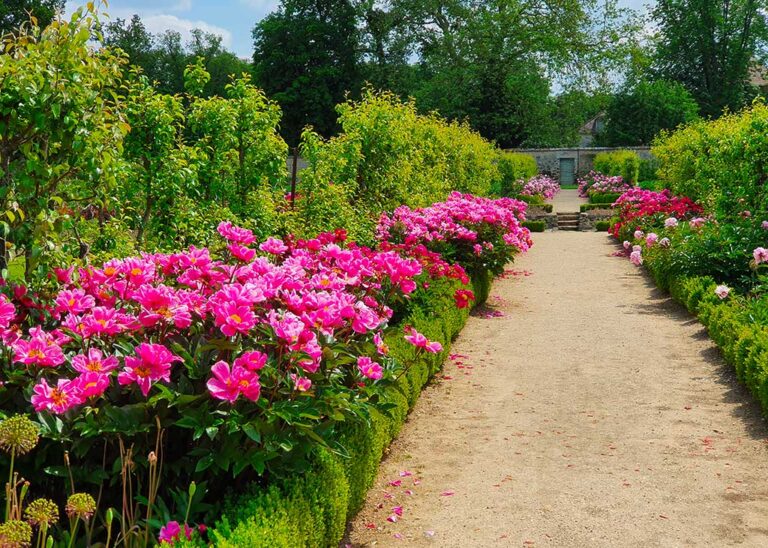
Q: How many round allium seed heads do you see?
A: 4